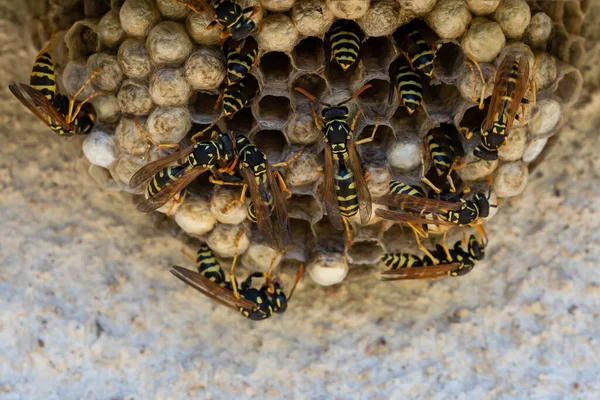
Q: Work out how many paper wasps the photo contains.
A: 15